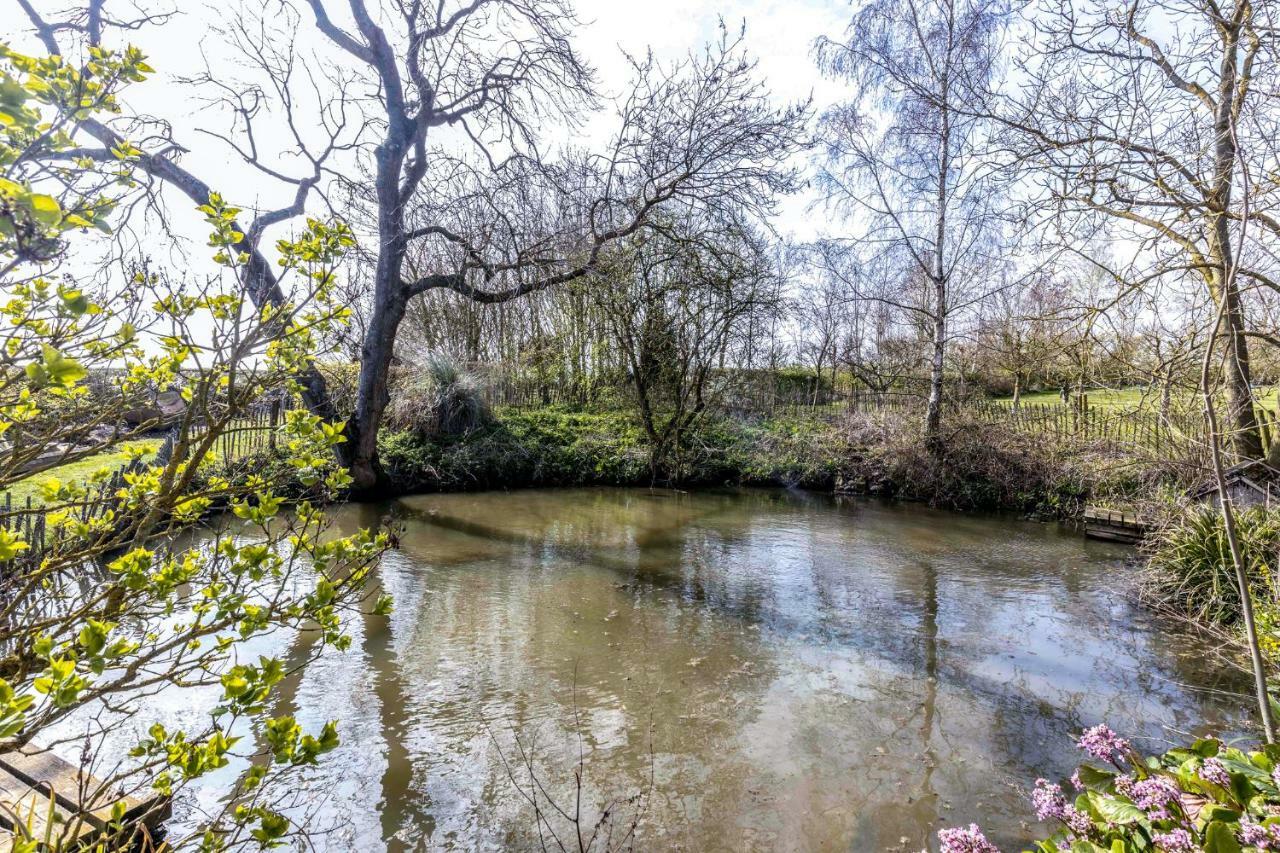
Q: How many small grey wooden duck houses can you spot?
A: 1